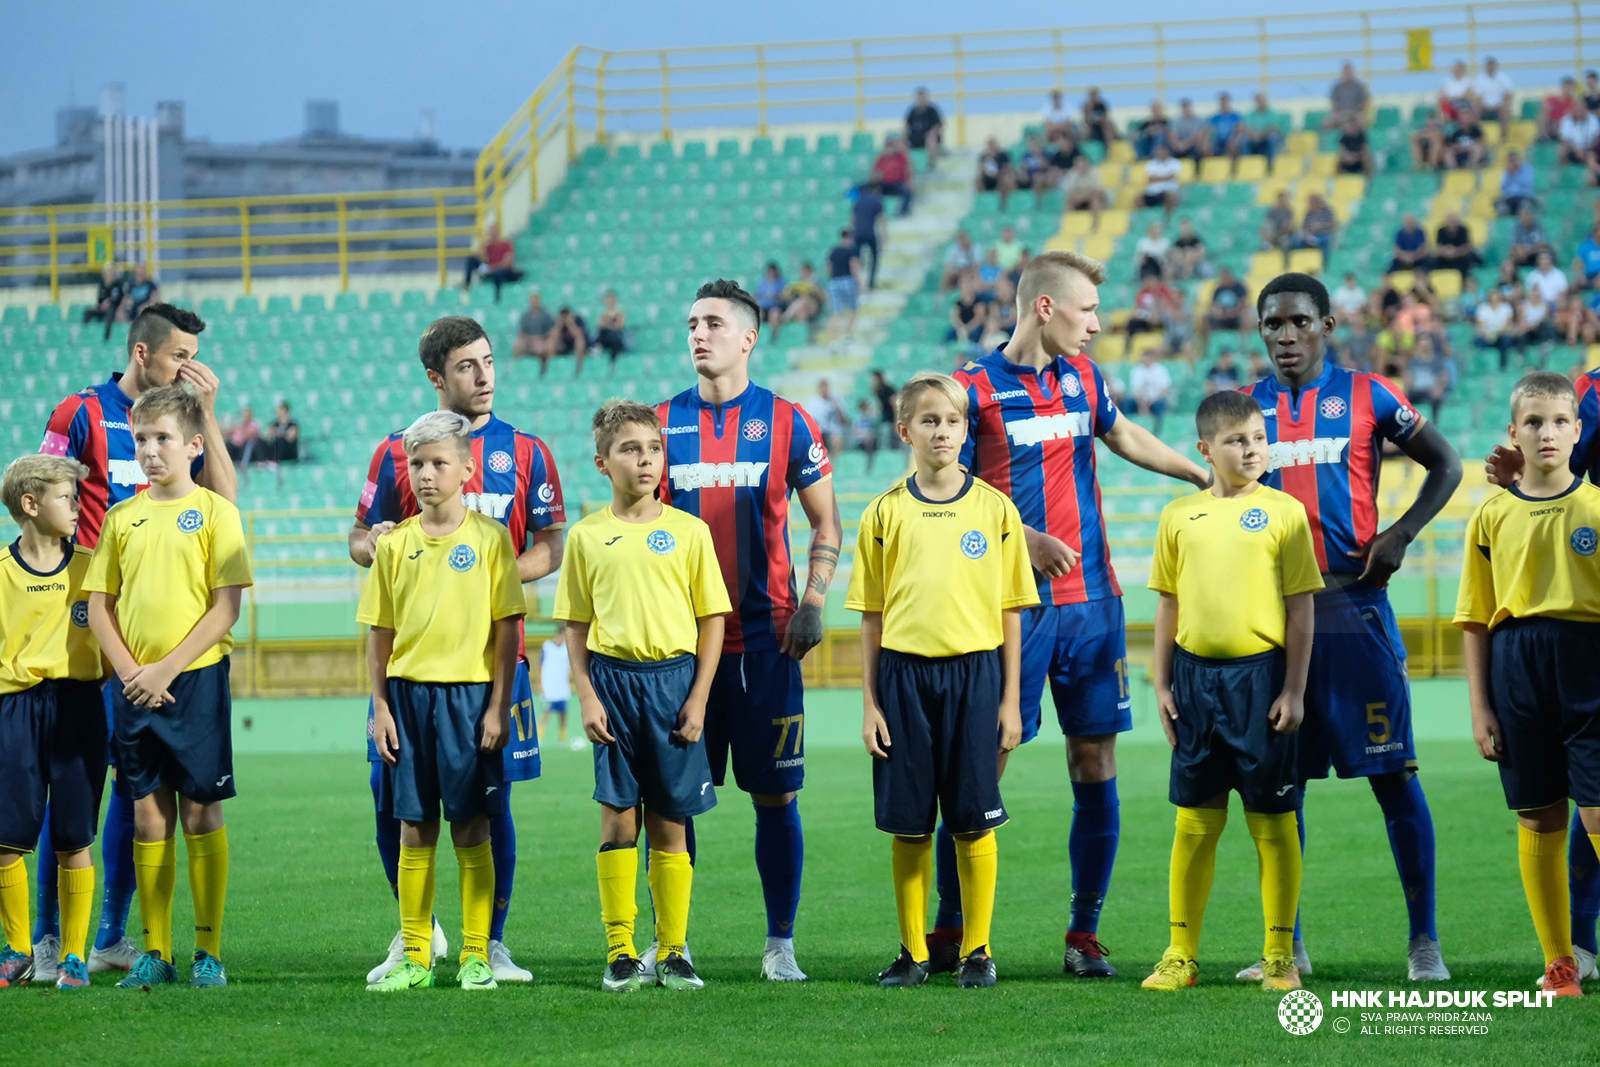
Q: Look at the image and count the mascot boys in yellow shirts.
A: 7